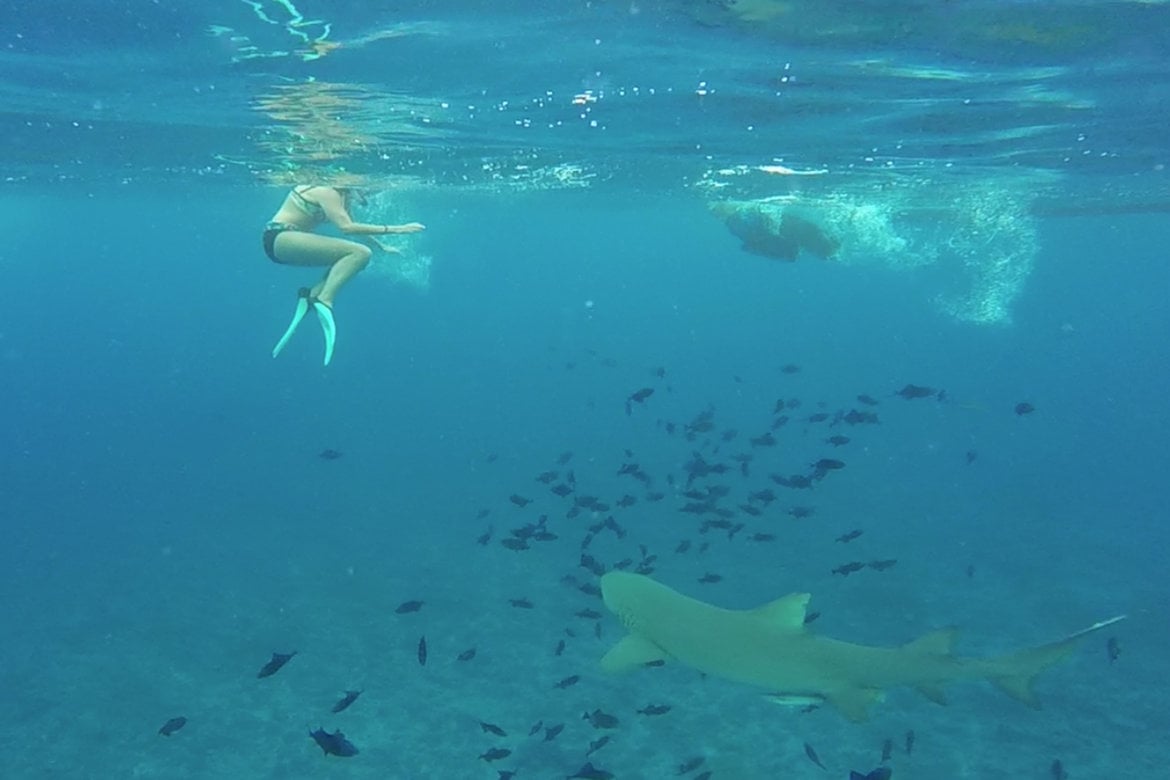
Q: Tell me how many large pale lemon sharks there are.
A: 1